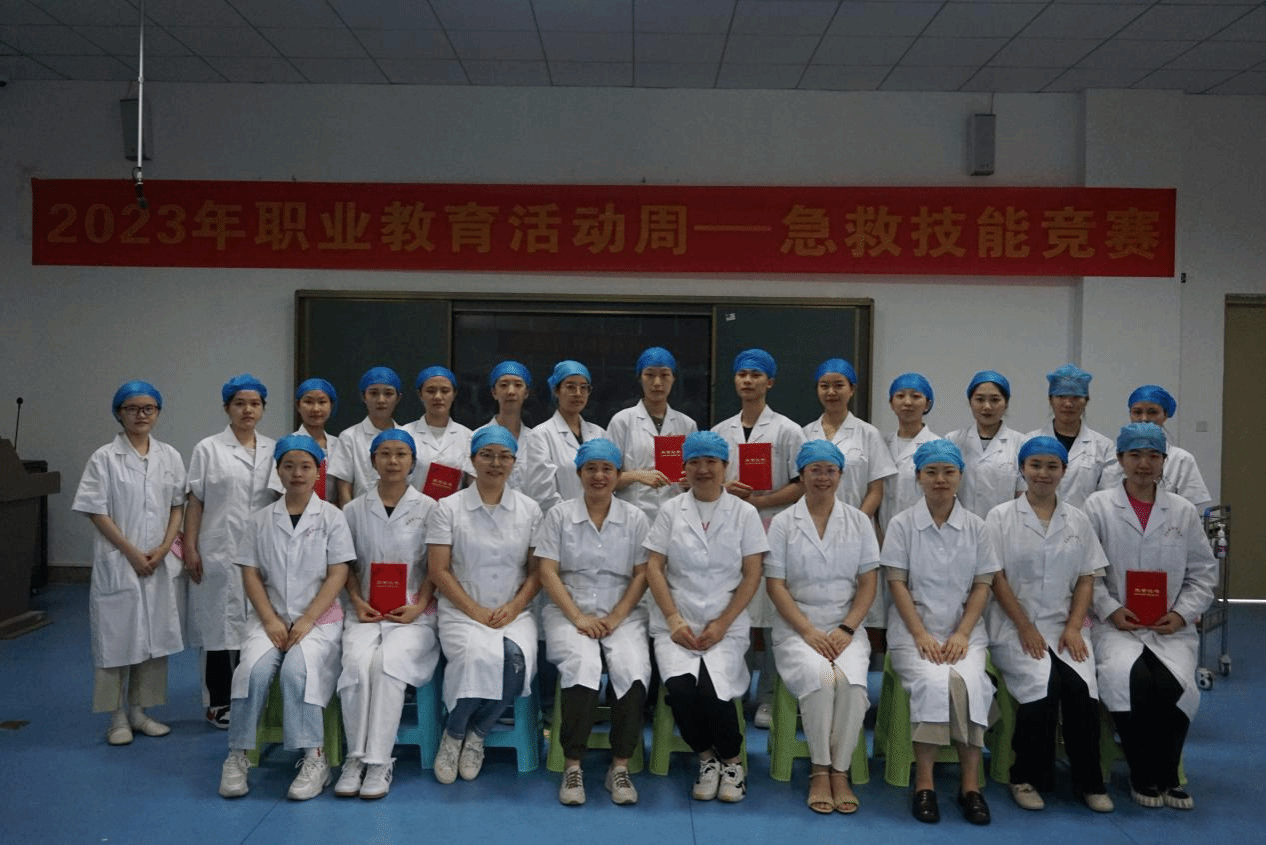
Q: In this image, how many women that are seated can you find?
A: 9